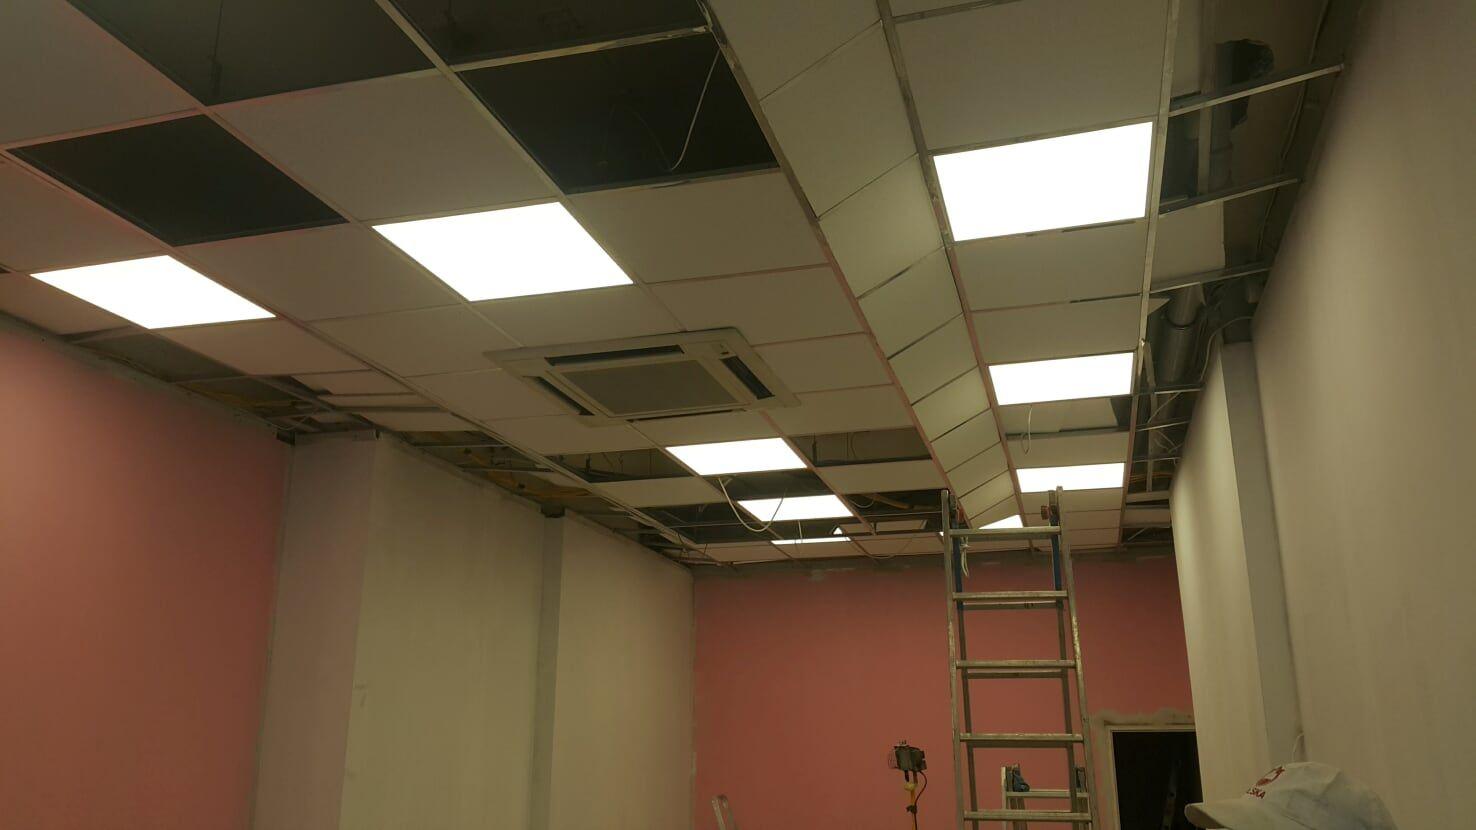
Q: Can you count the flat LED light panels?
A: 9